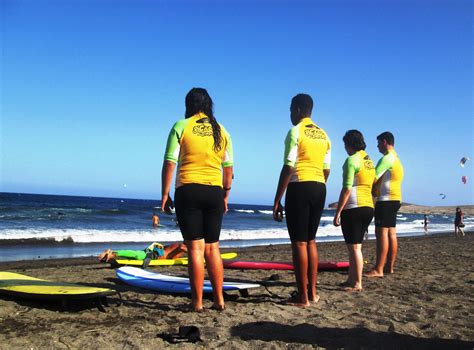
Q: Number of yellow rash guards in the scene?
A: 4